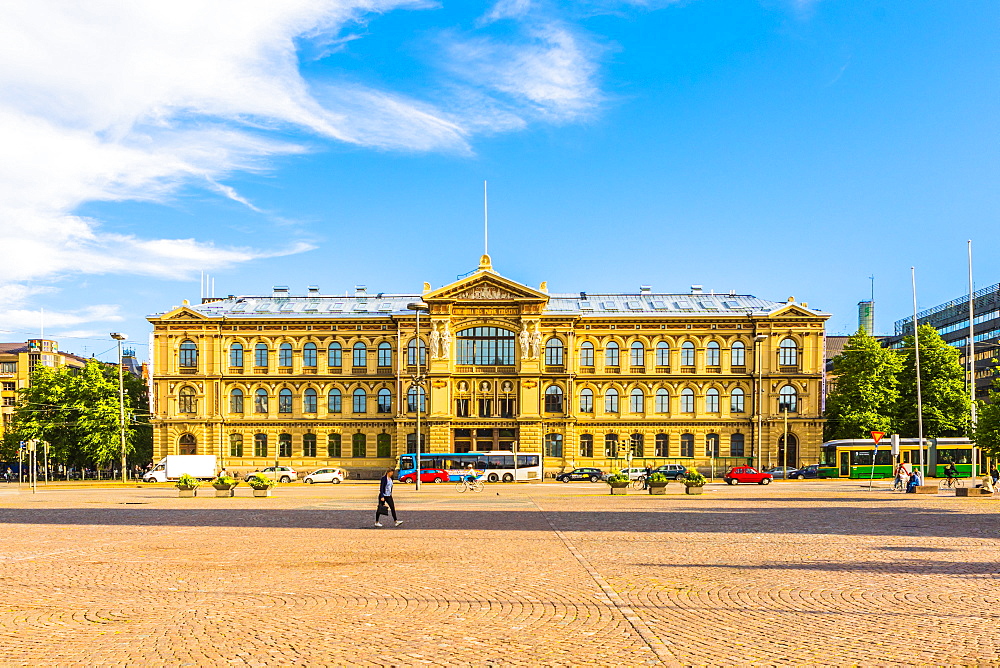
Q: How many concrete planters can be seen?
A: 6